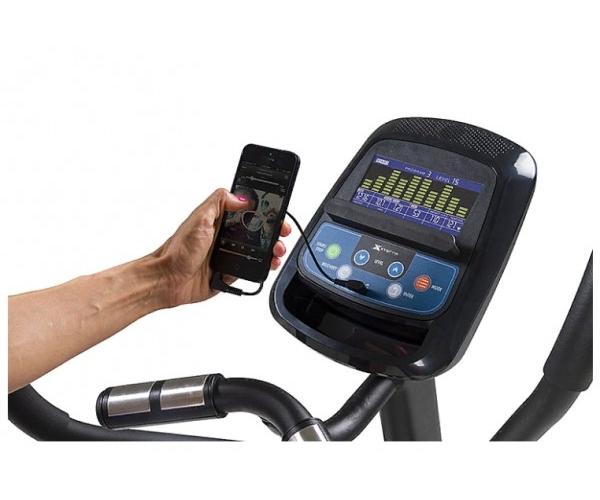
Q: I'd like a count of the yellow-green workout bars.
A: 10